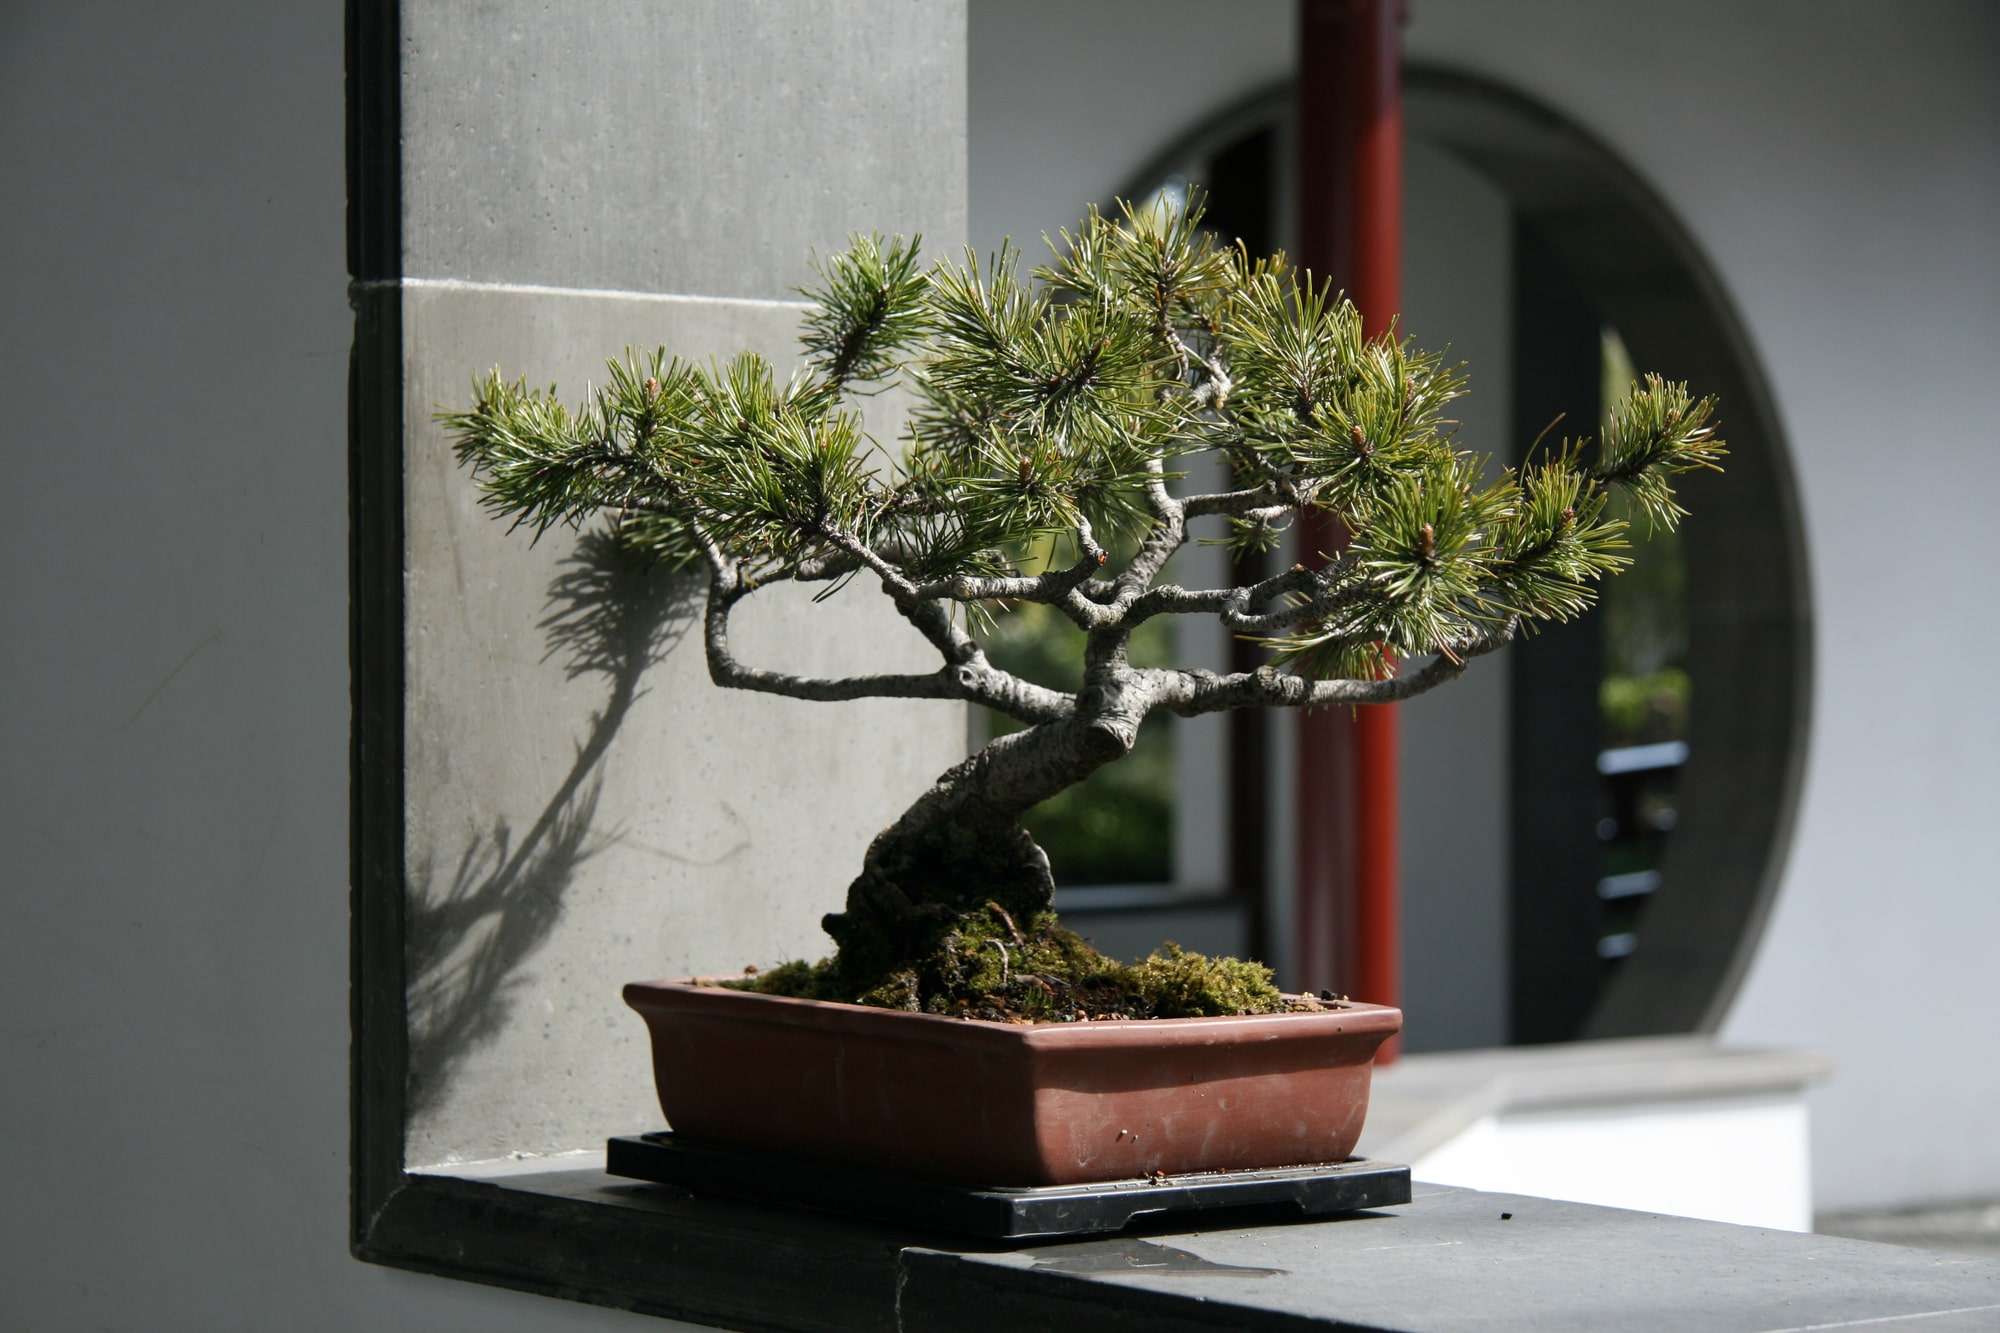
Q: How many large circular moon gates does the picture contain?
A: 1